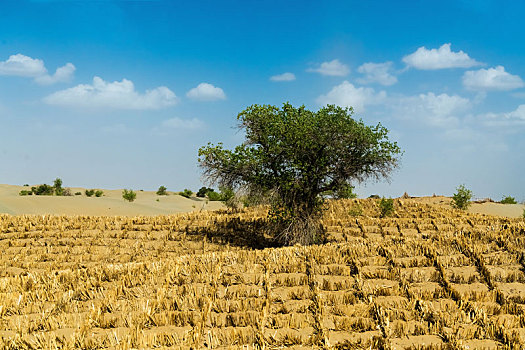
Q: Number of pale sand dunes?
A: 2